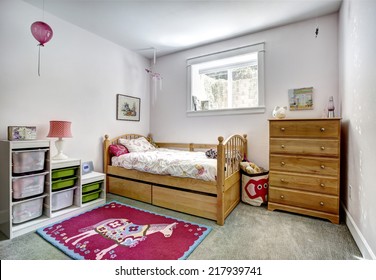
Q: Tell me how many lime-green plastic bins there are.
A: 4